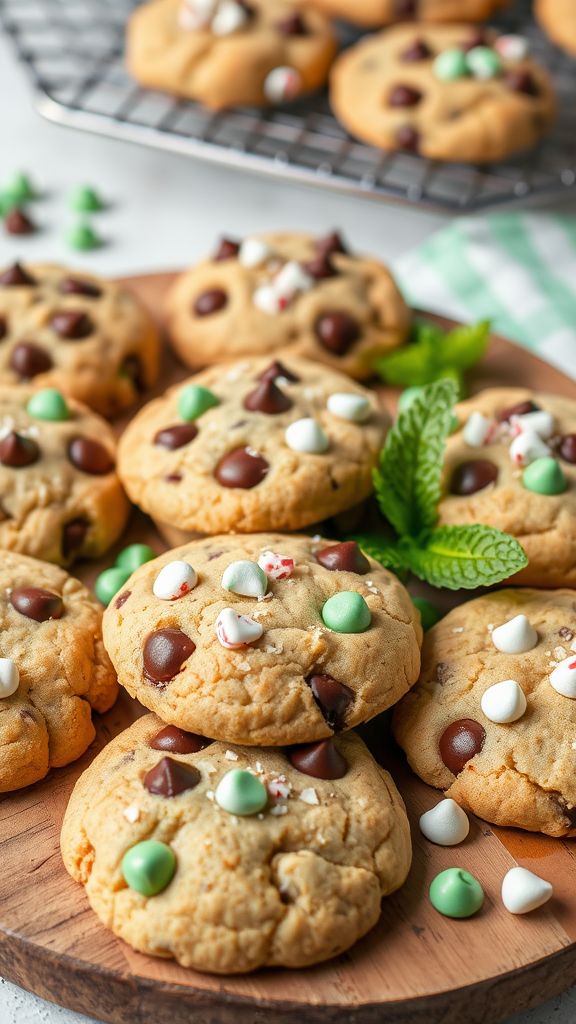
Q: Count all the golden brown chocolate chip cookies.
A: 13